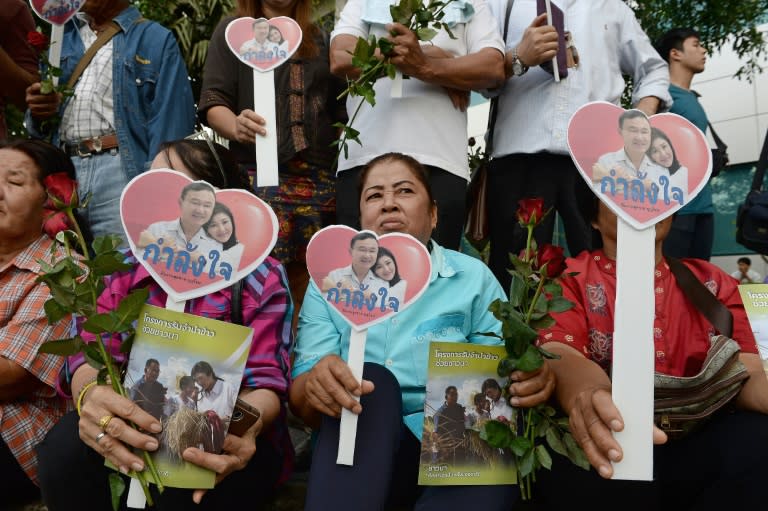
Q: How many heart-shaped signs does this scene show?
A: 5